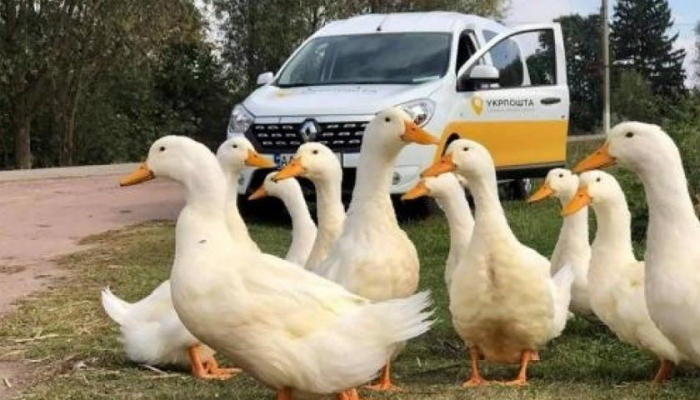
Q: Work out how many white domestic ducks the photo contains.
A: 10